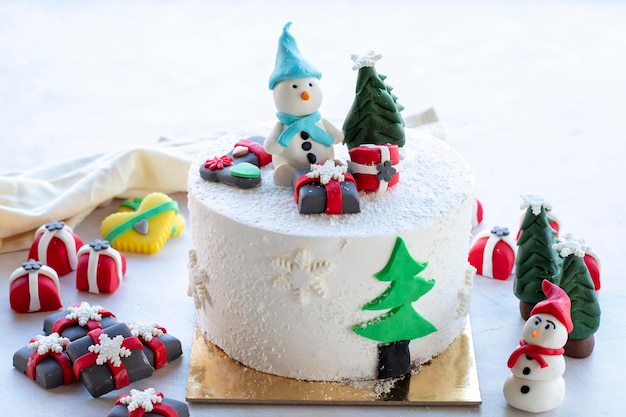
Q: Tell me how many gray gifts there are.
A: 6